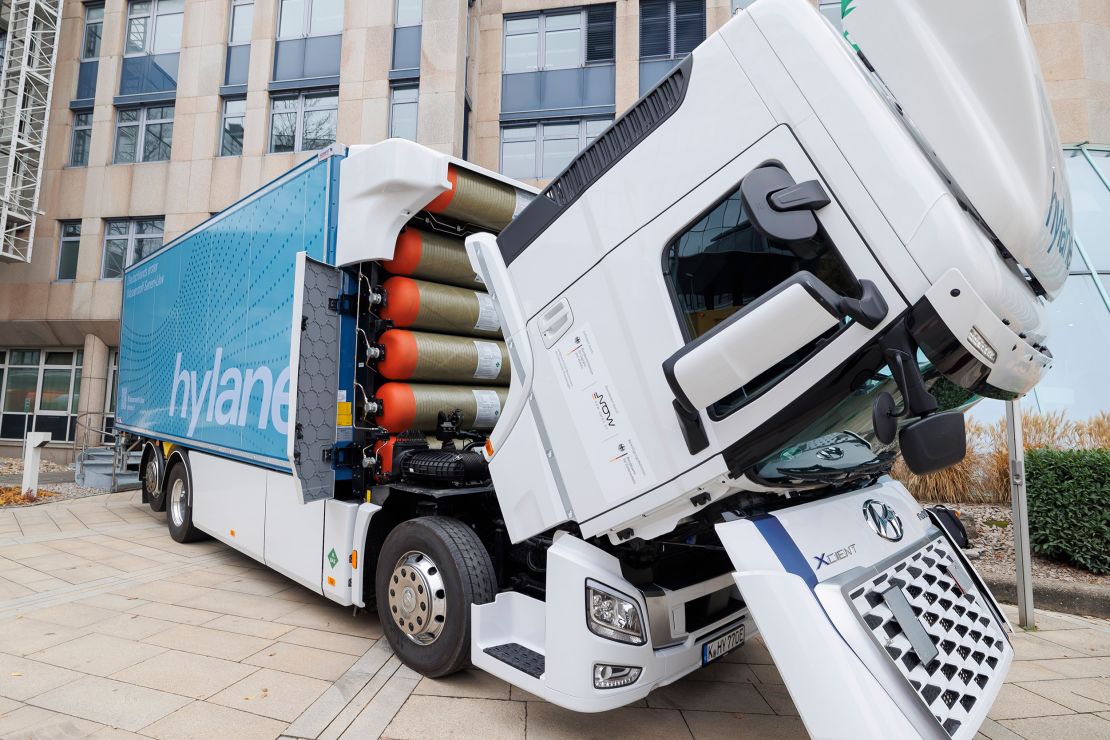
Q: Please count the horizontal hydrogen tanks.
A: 6